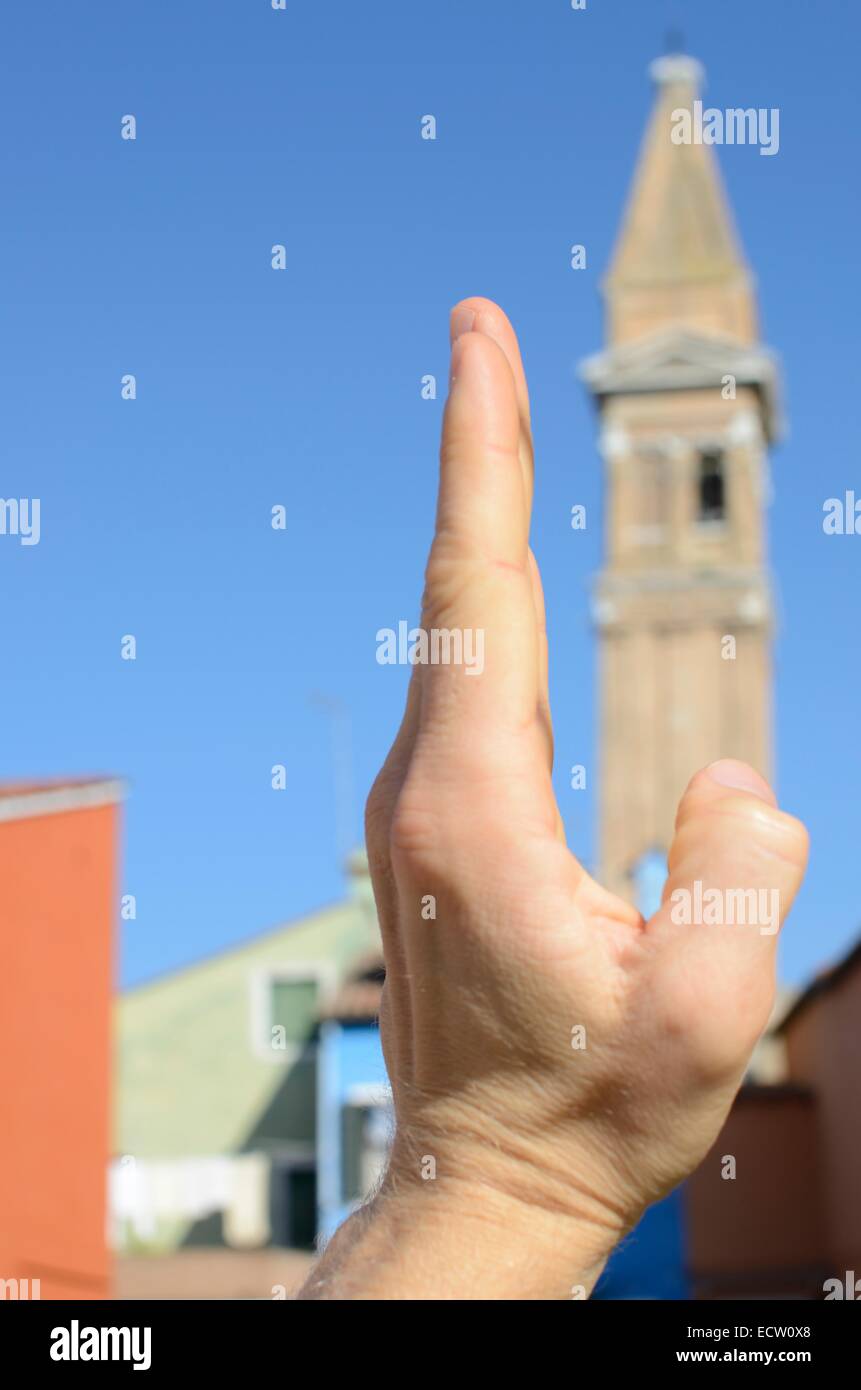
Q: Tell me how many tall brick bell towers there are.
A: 1